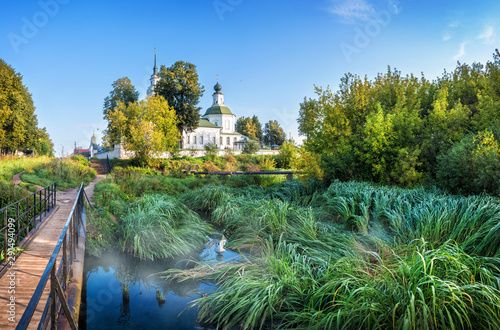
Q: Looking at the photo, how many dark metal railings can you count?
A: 2